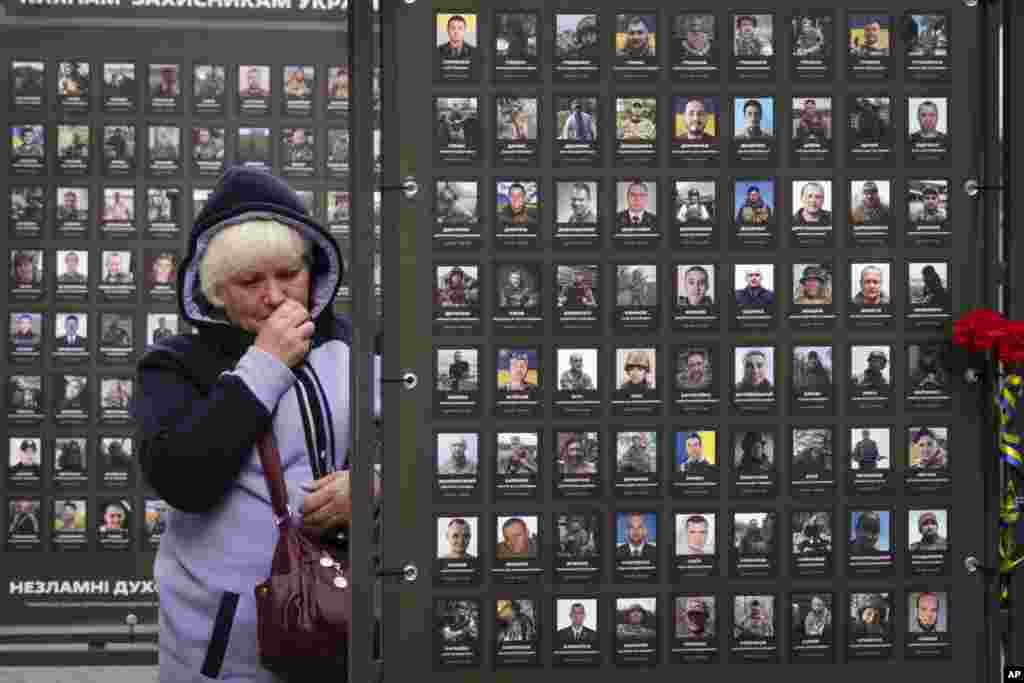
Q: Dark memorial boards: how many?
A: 2